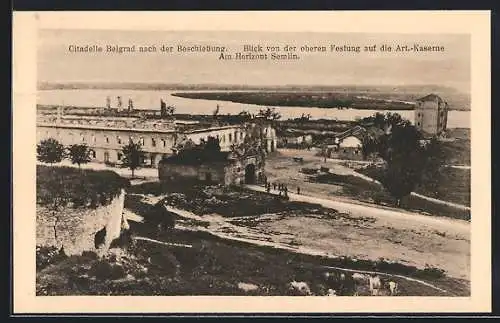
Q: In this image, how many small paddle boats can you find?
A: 0